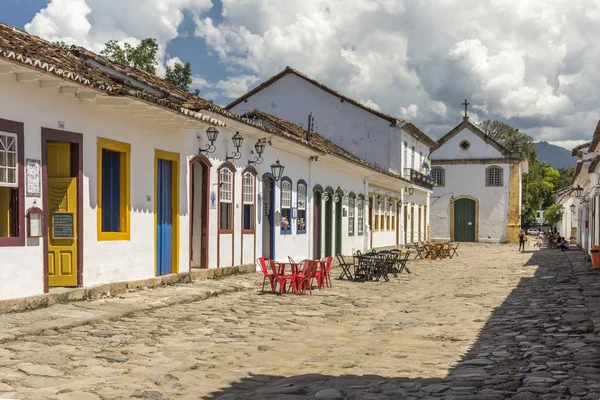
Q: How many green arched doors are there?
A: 4